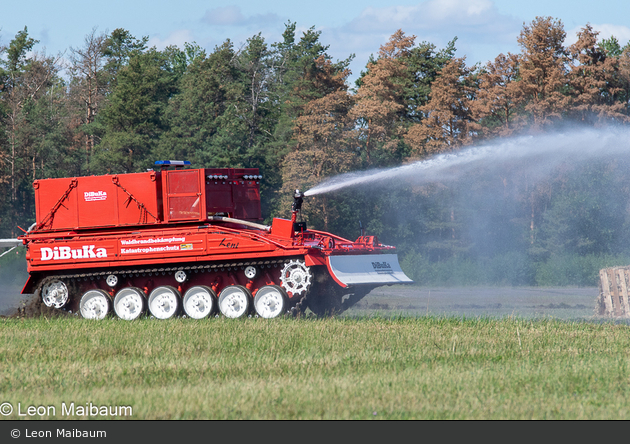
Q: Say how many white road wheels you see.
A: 6